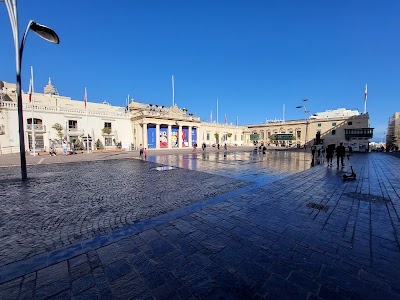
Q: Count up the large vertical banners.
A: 5